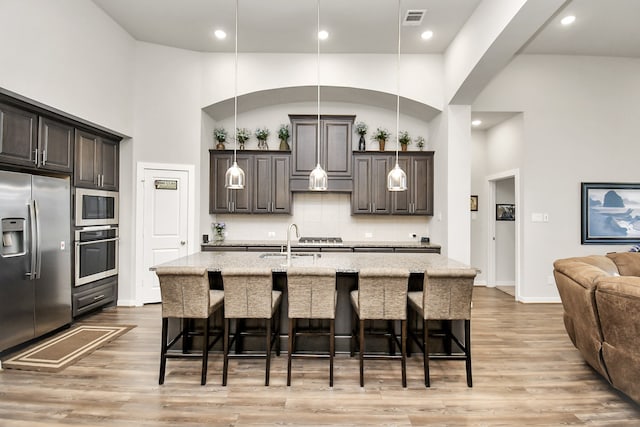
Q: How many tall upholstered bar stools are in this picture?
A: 5